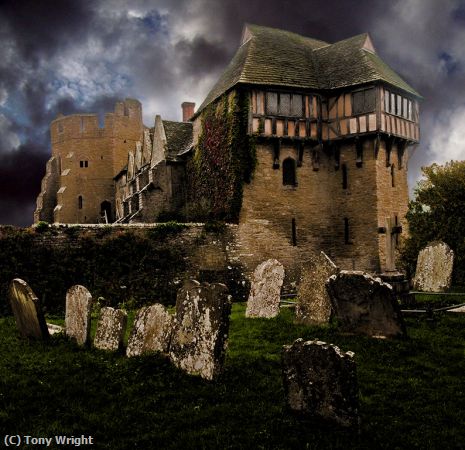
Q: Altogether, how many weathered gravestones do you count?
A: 10